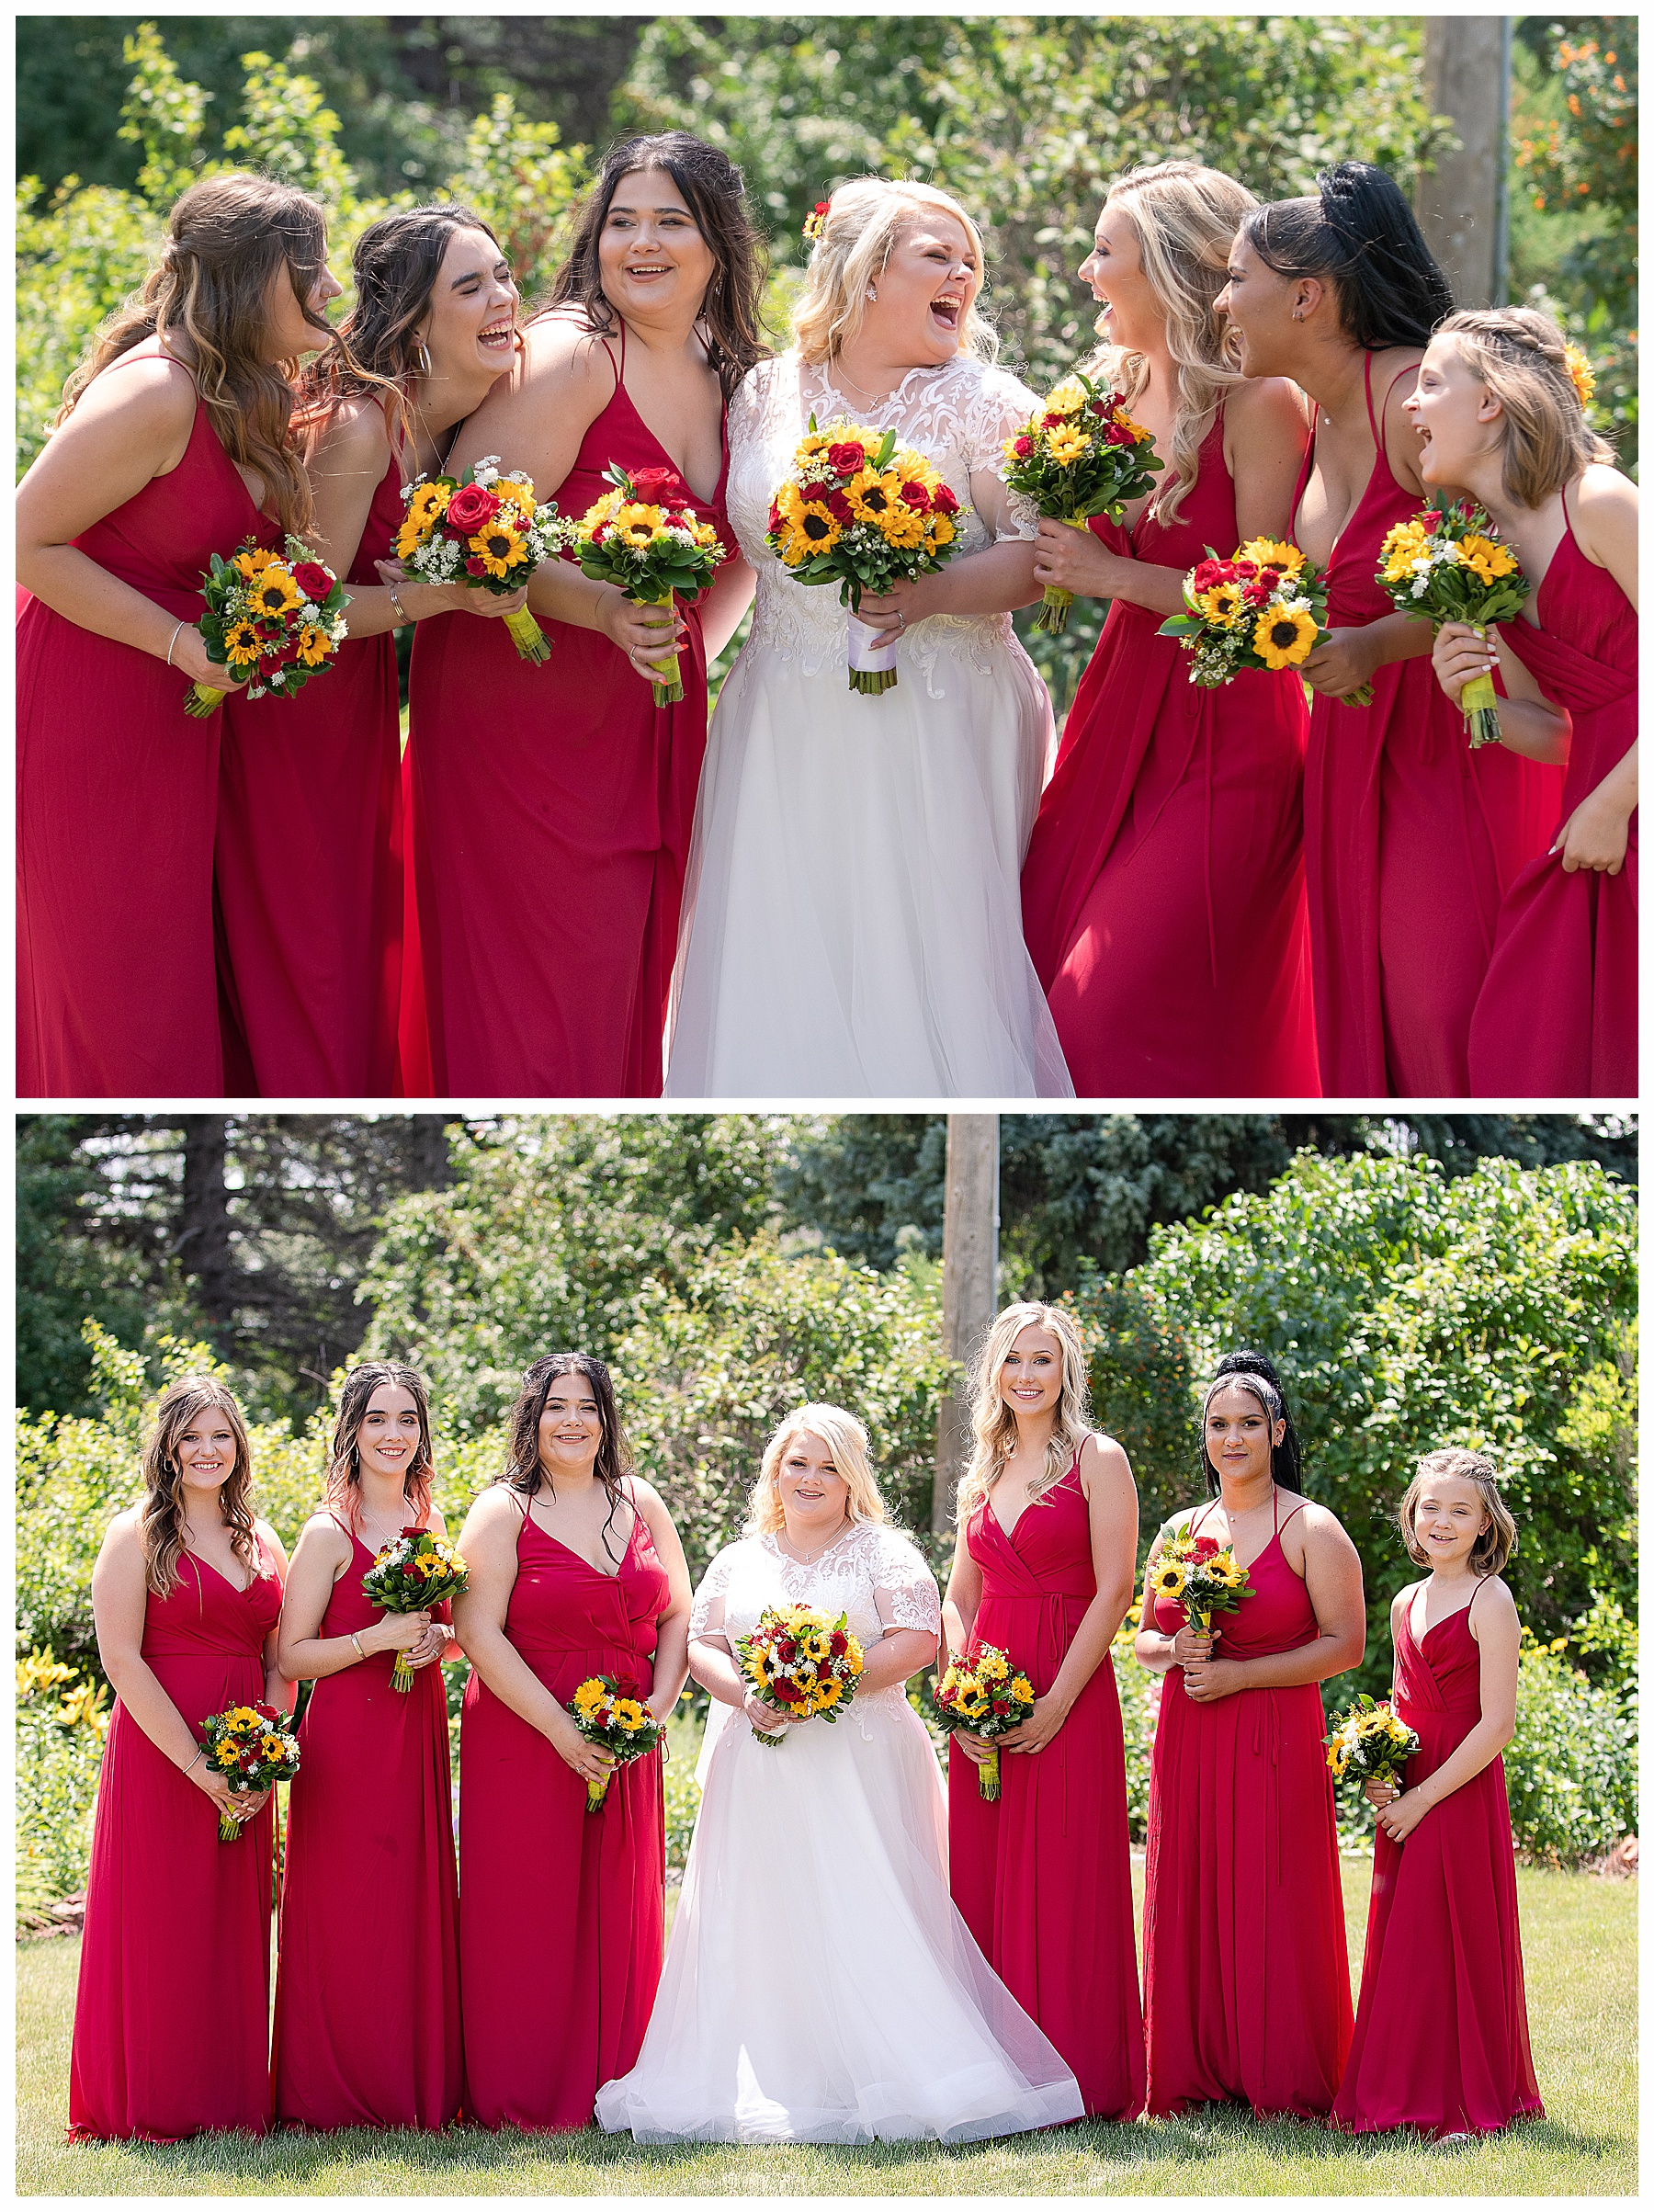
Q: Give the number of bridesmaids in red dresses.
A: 6